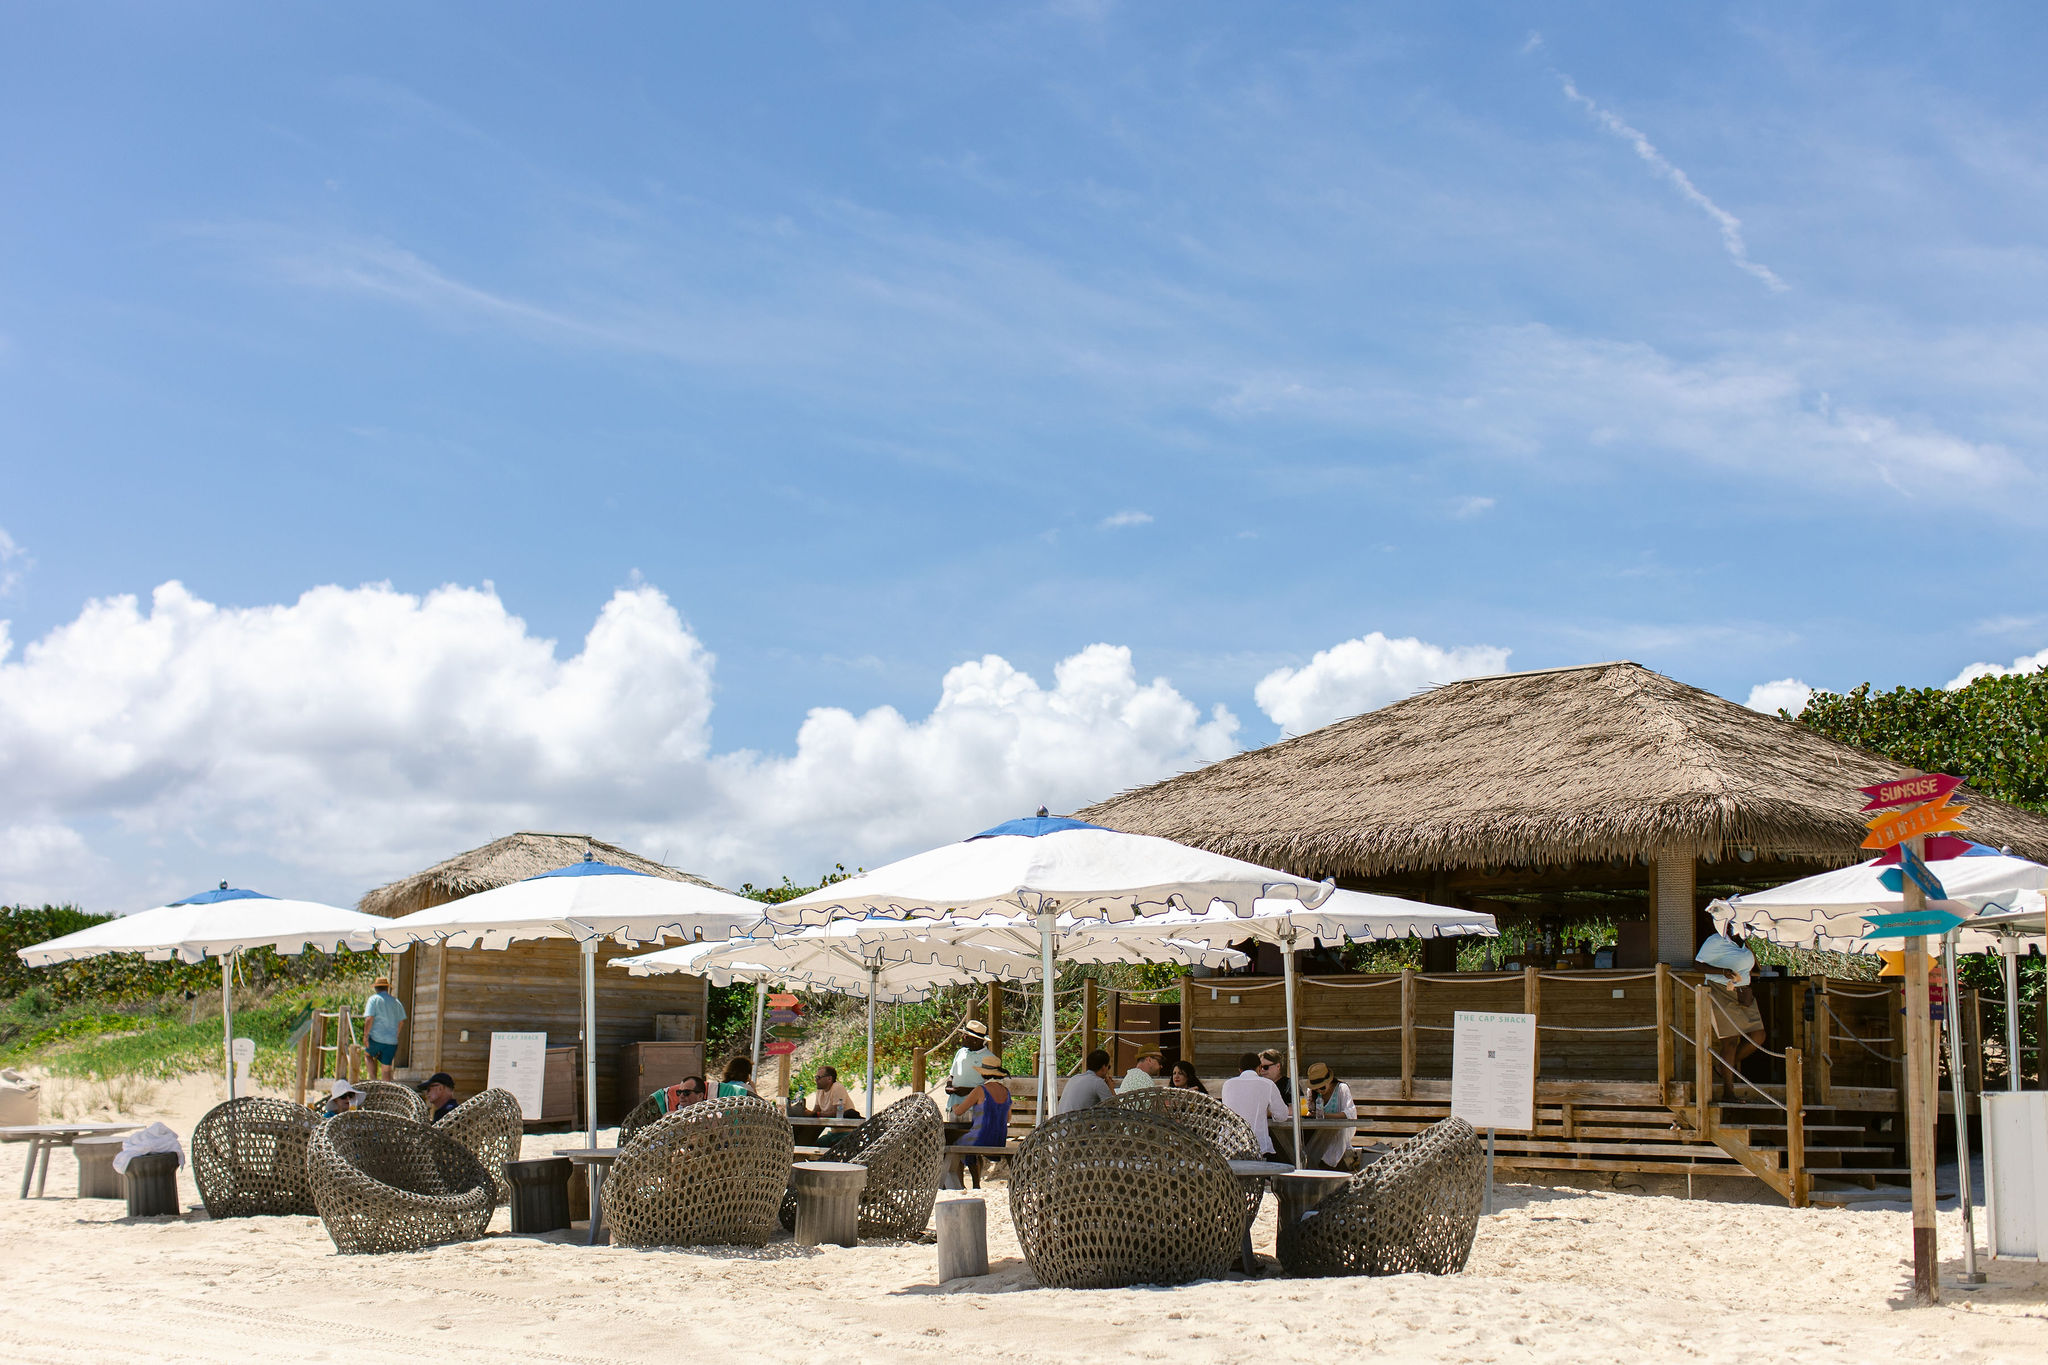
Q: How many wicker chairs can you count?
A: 10